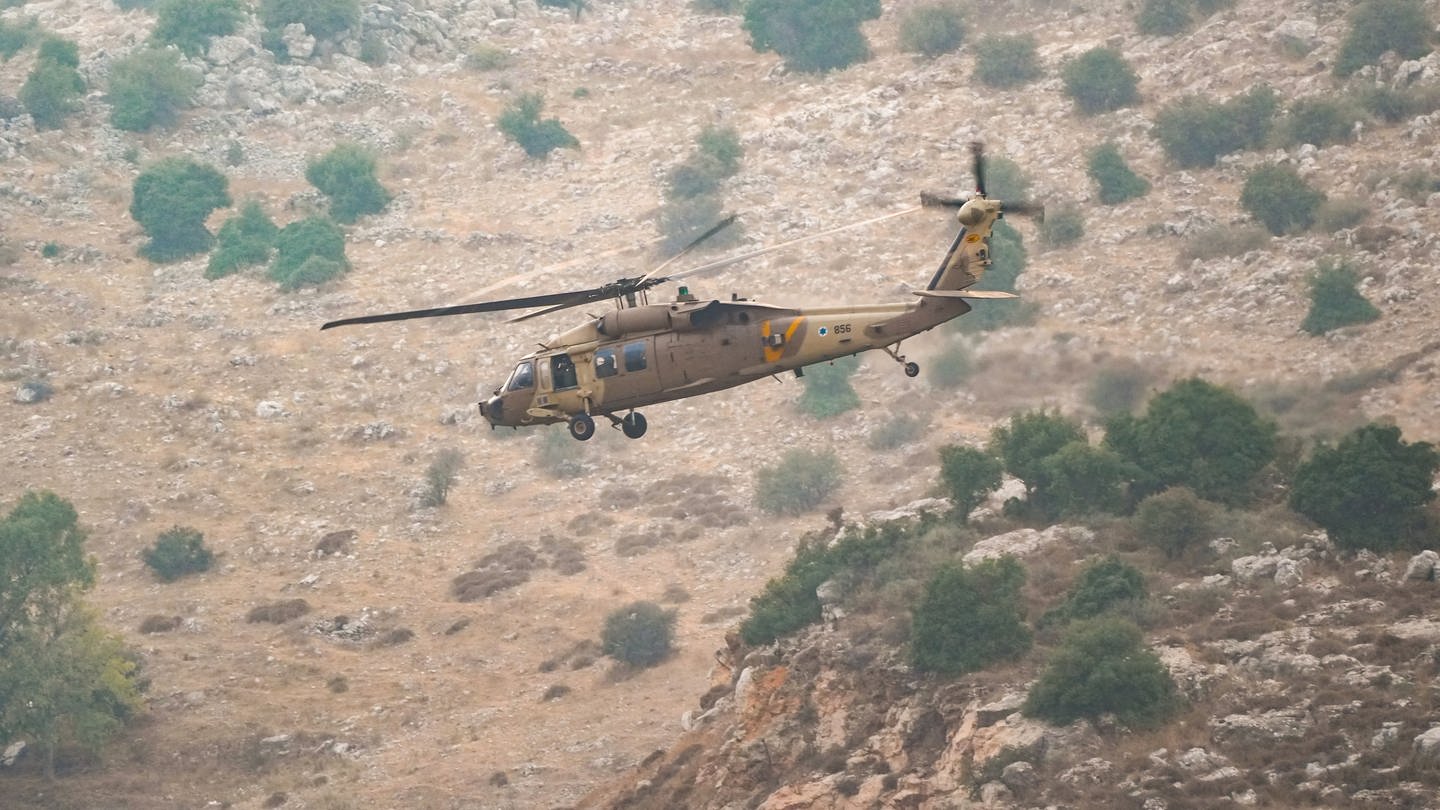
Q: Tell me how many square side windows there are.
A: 2